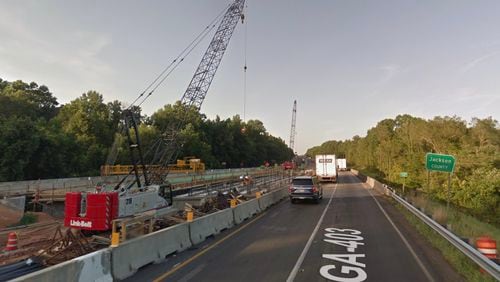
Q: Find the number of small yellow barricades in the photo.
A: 4